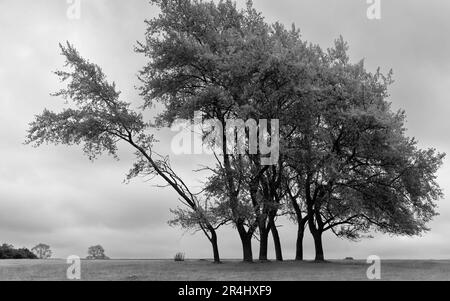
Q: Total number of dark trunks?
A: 6